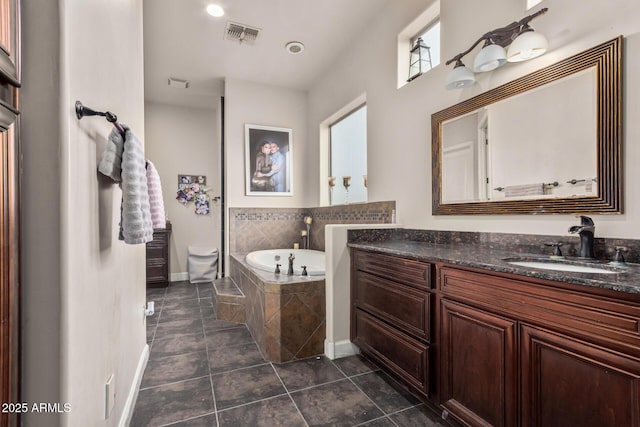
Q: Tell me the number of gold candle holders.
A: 3